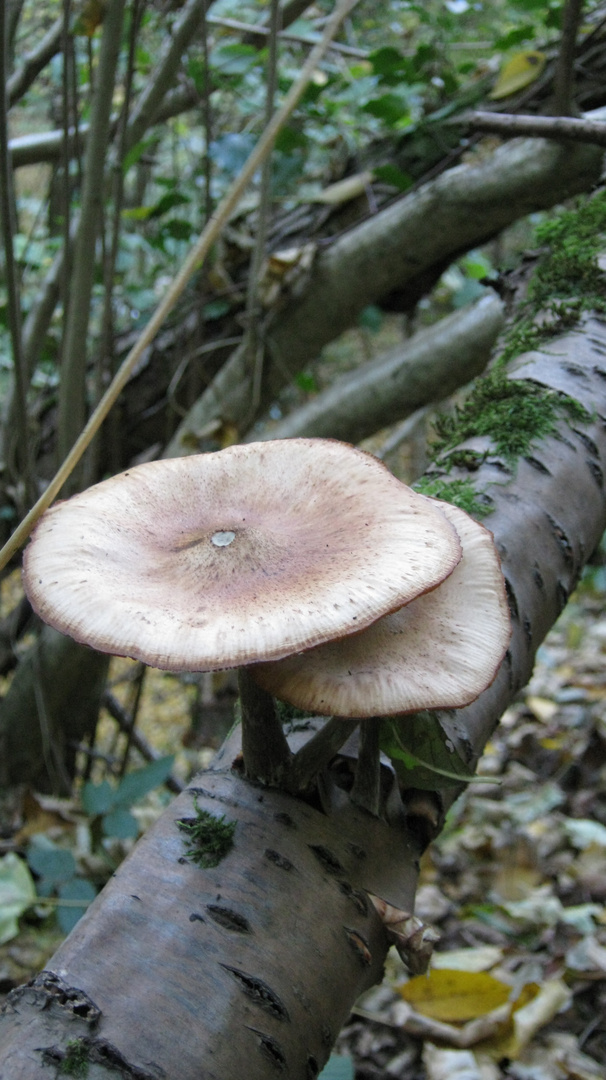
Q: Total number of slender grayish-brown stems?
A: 3